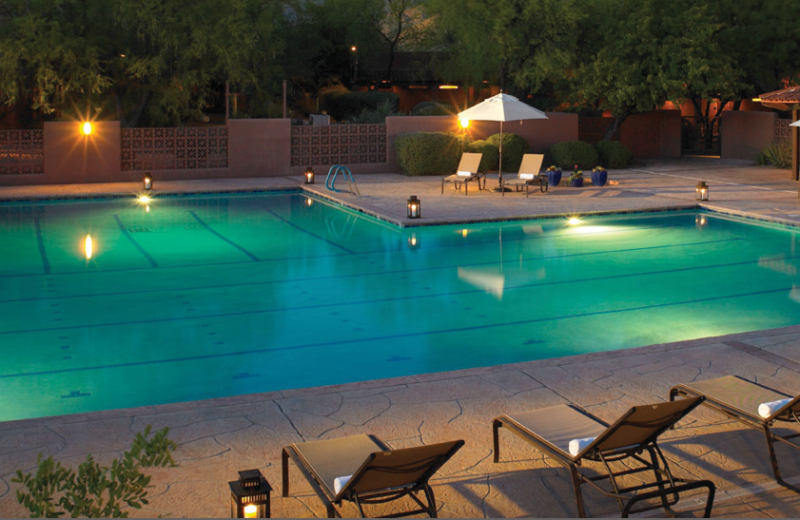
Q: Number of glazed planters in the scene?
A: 3